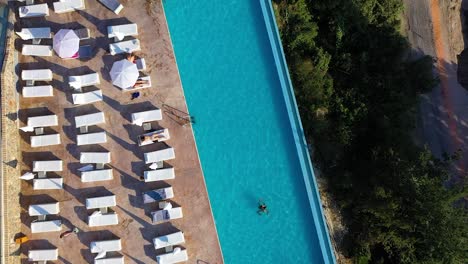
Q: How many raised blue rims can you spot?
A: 1